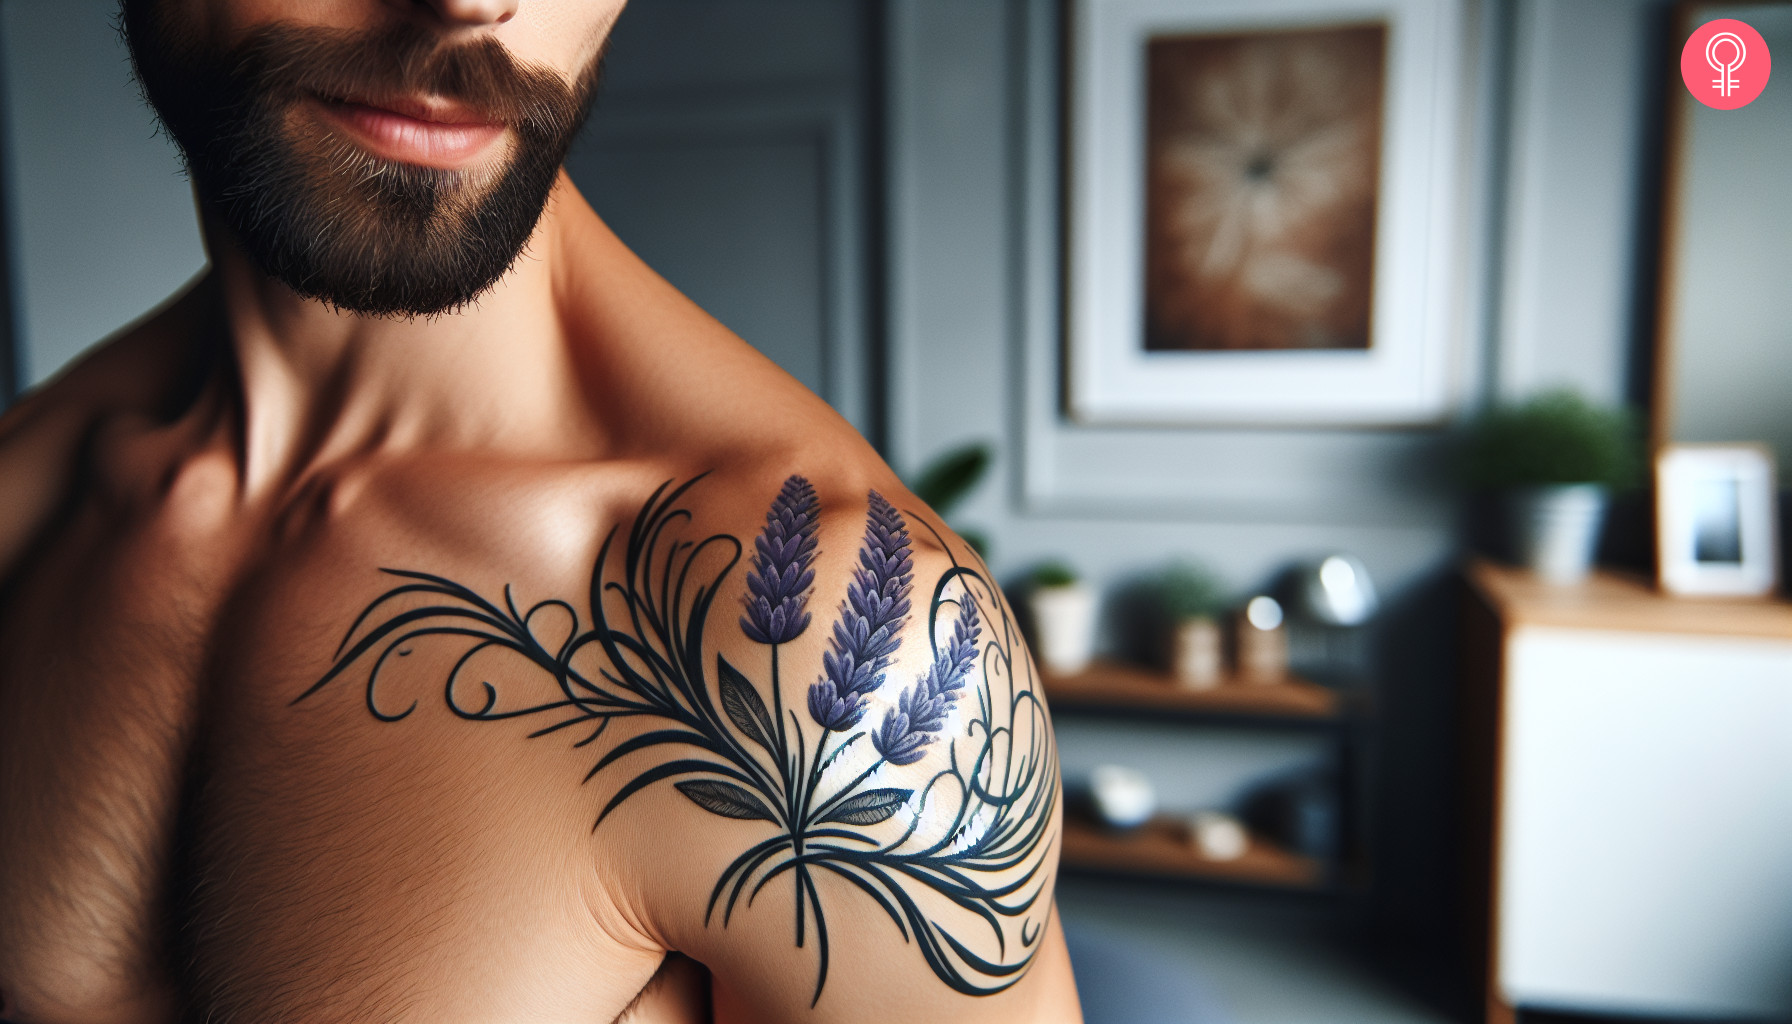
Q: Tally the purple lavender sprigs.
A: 3